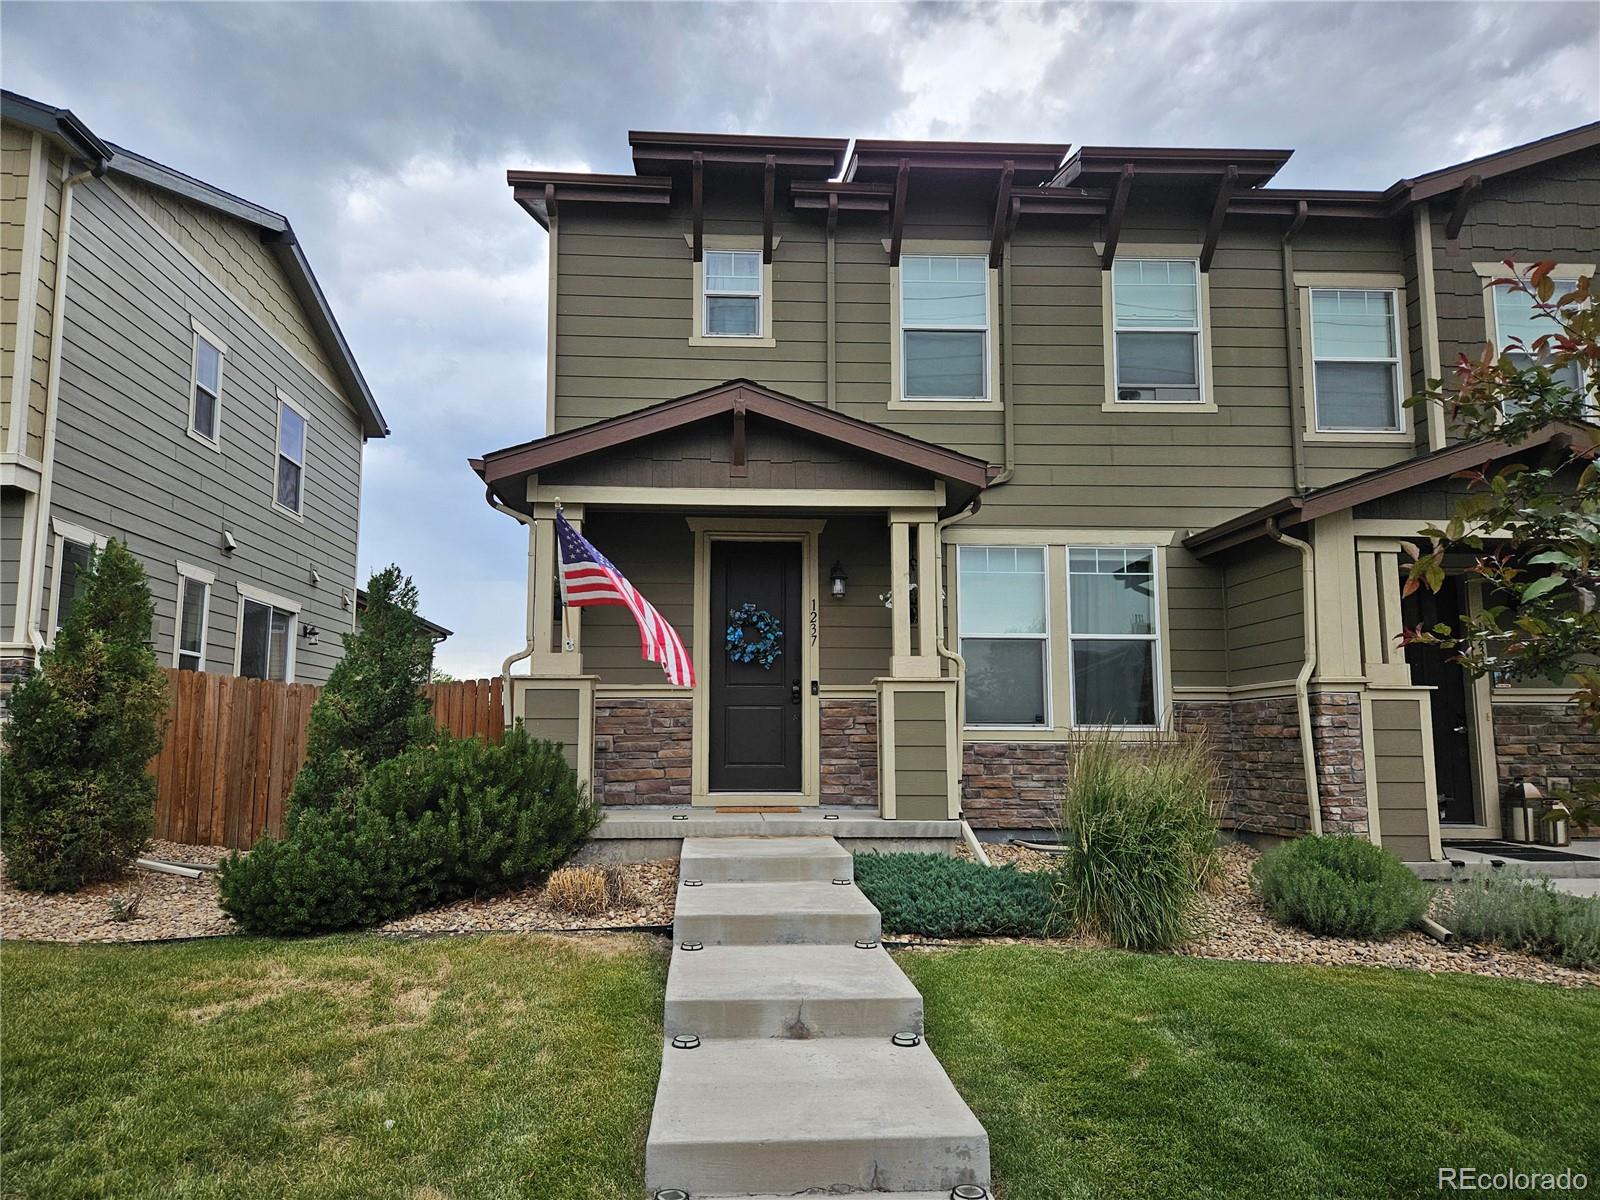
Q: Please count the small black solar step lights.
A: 10